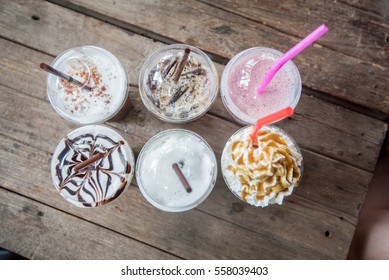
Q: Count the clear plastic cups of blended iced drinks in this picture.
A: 6